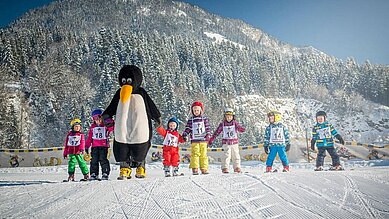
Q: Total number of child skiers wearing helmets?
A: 7